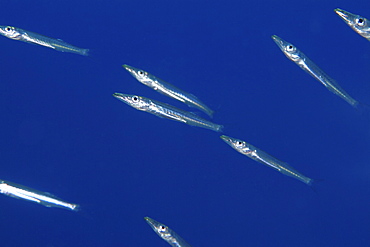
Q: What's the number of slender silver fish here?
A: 8